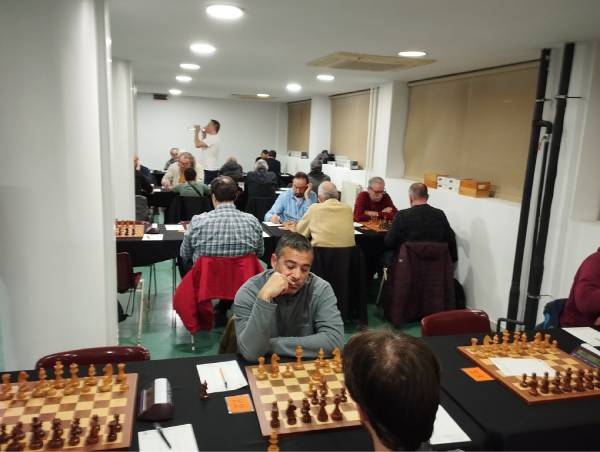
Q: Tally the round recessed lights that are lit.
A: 9